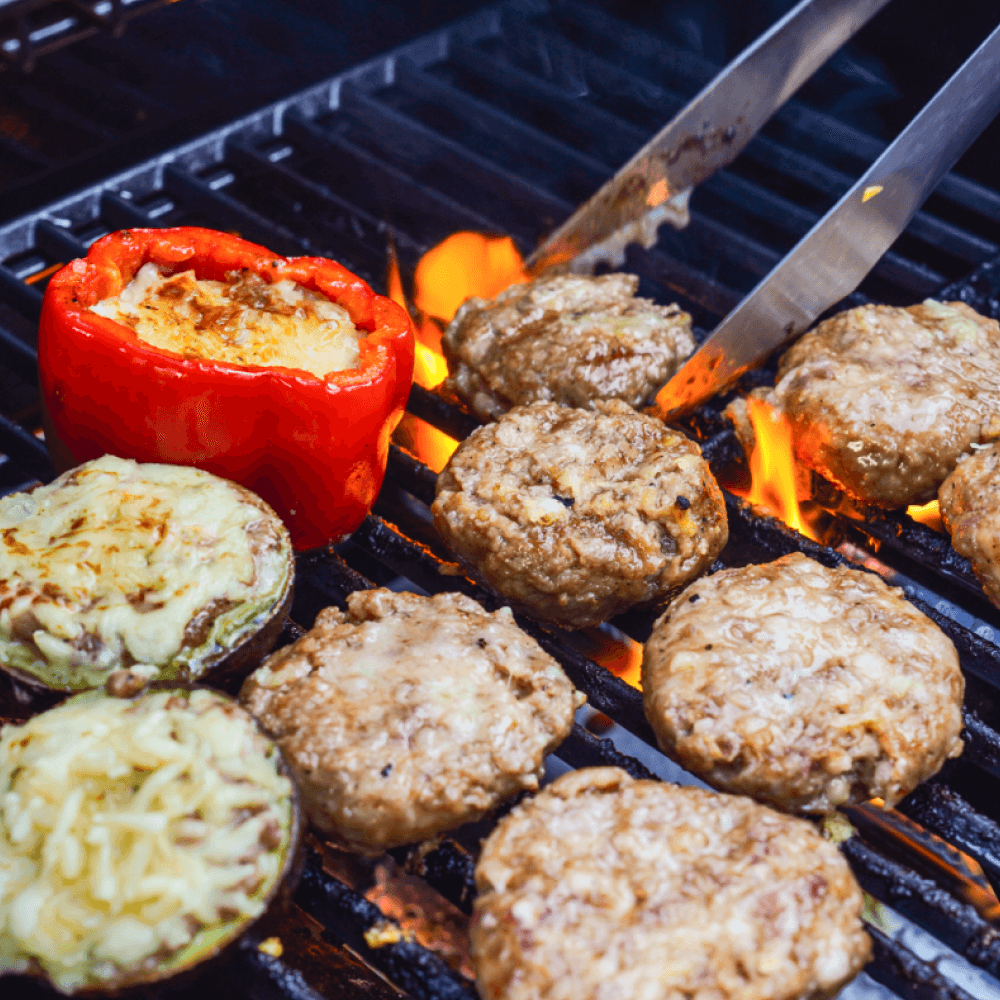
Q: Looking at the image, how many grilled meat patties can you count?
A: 7